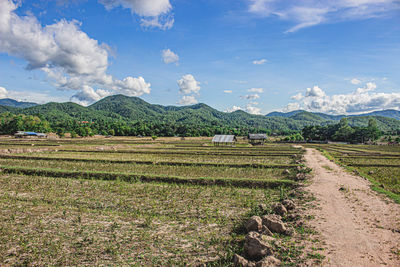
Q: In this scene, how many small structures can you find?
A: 3